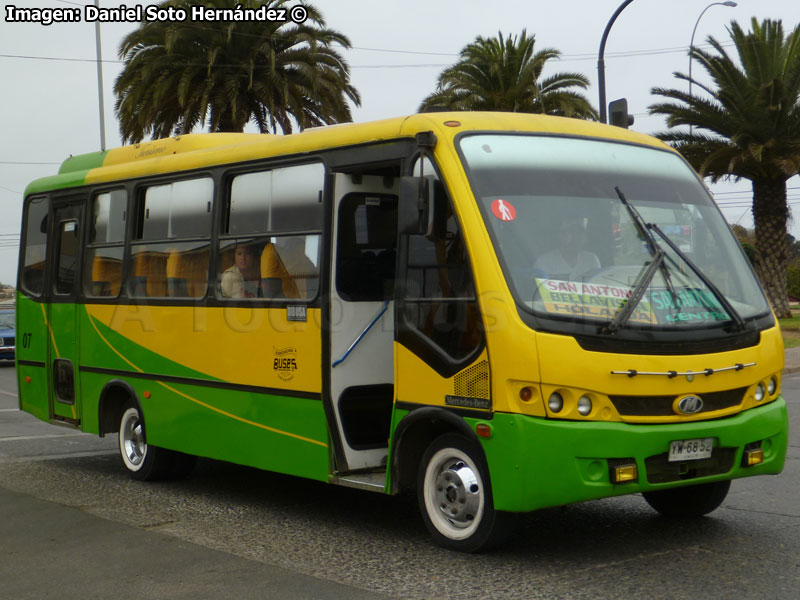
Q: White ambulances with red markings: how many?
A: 0